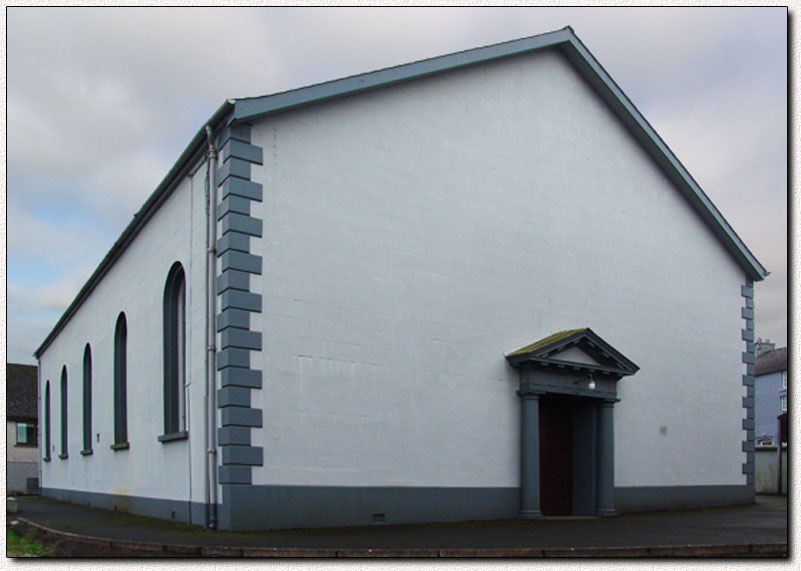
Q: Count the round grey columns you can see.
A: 2